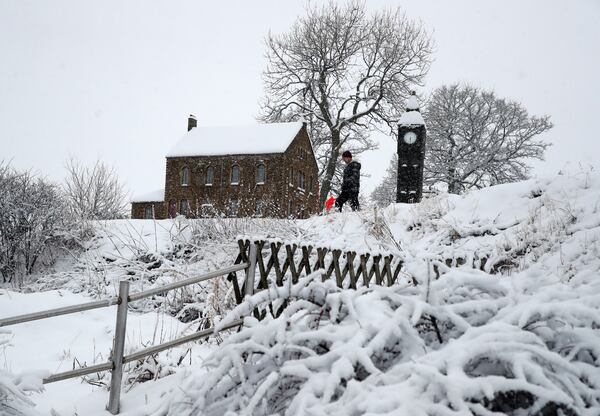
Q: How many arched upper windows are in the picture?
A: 4